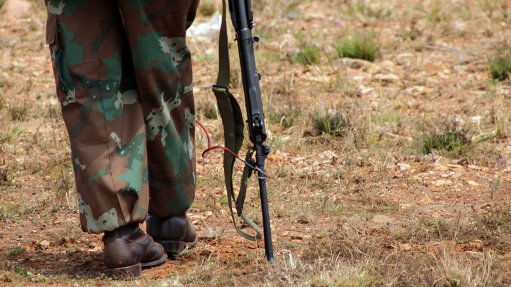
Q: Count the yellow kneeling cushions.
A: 0